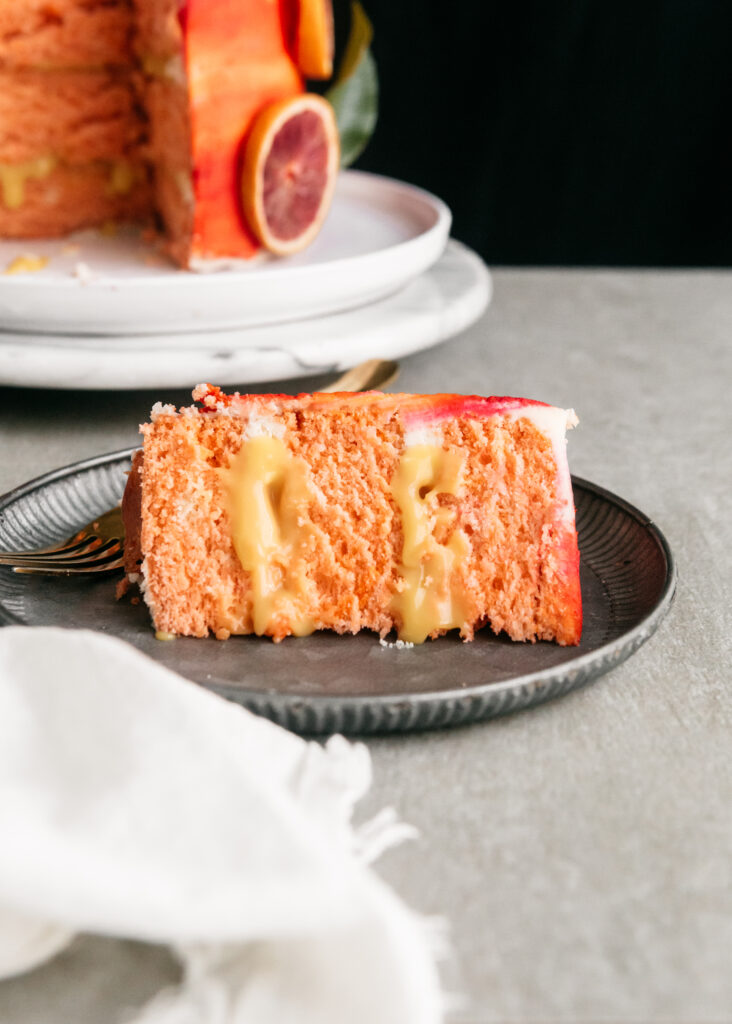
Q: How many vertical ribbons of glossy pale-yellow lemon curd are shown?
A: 2